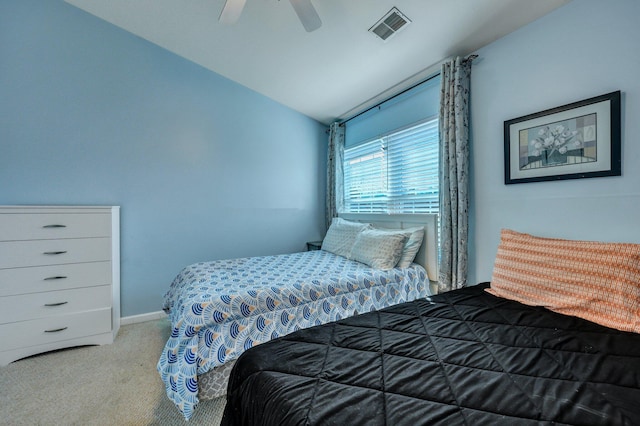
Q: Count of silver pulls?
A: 5